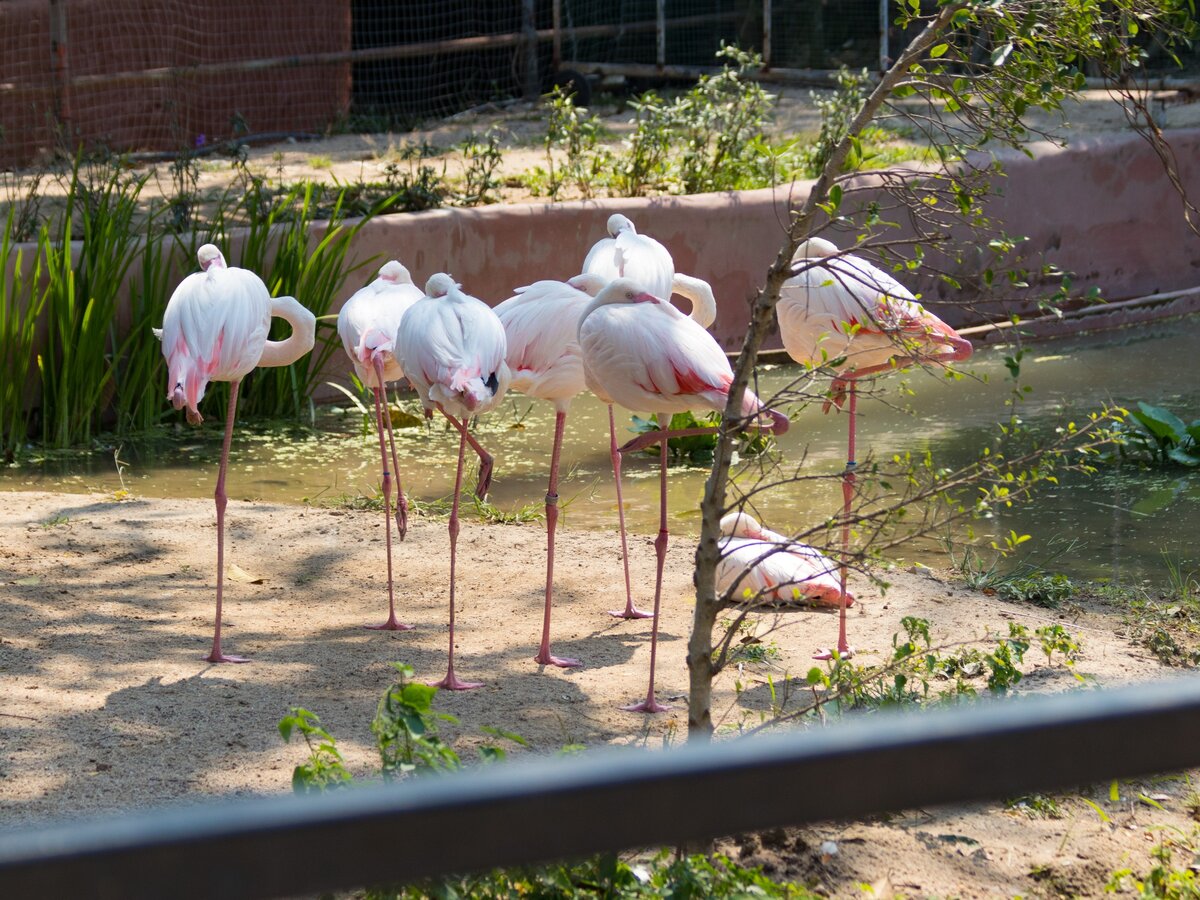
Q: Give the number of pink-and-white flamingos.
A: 8